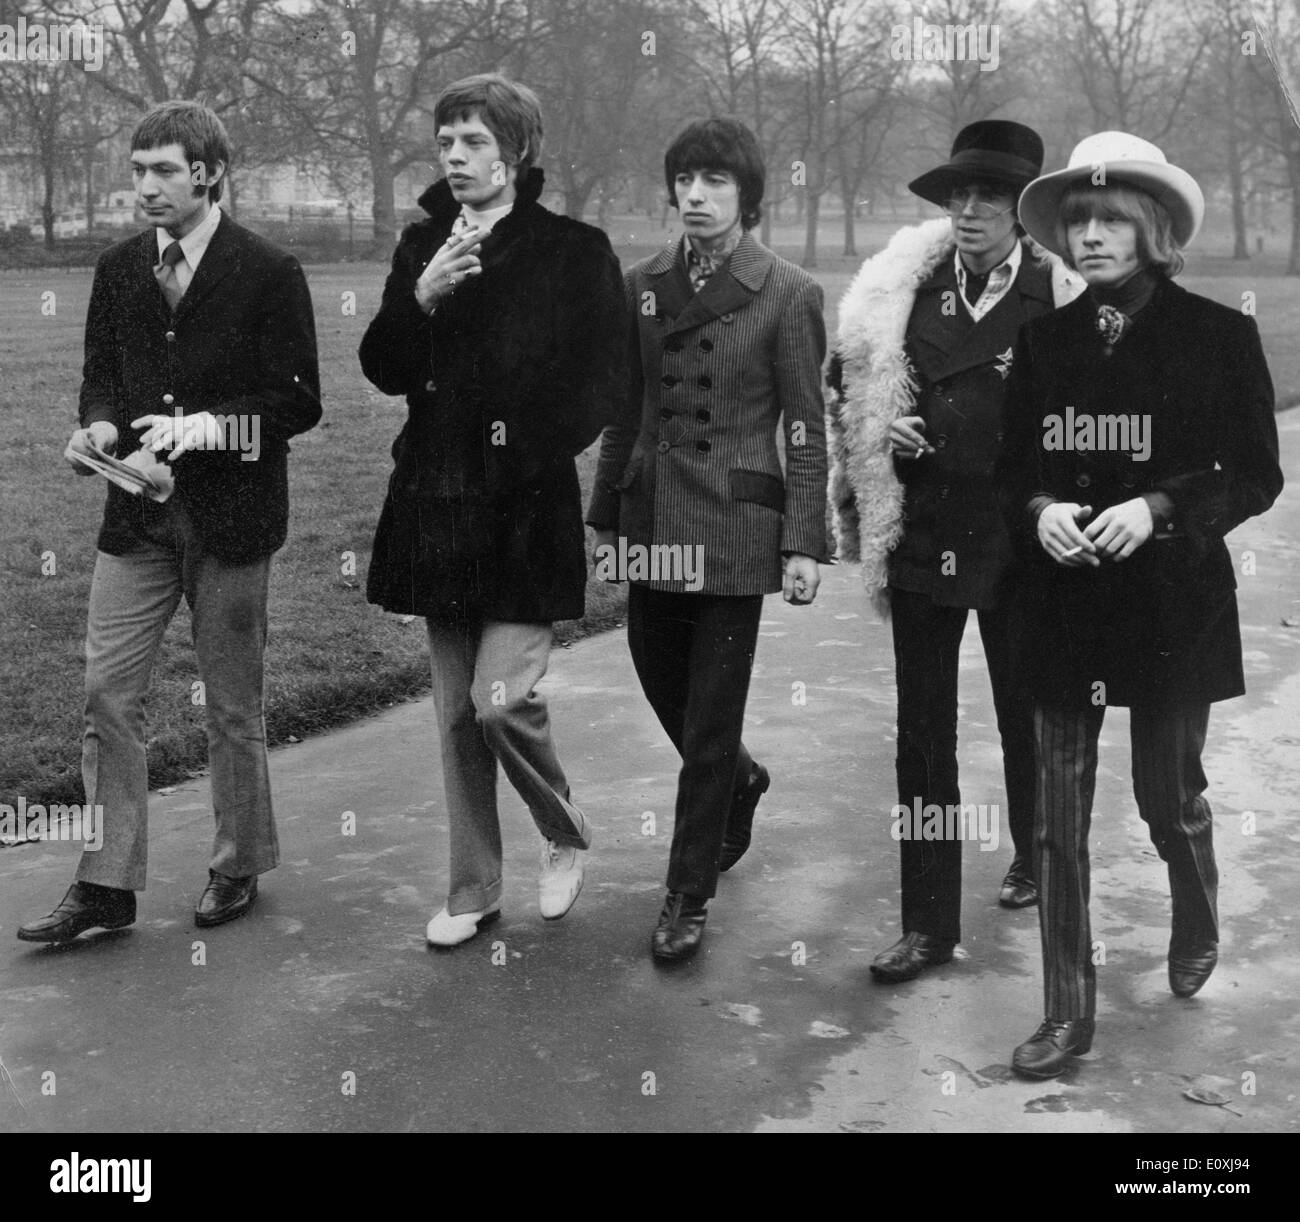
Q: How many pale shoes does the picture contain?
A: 2